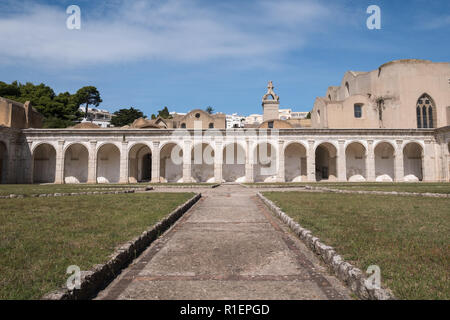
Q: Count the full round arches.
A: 13